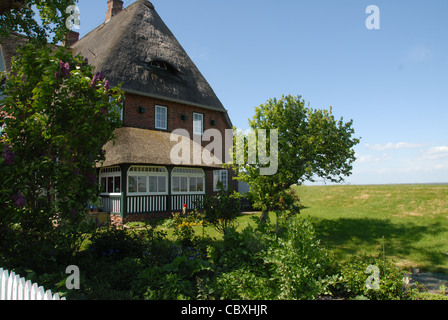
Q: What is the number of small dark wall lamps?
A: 3